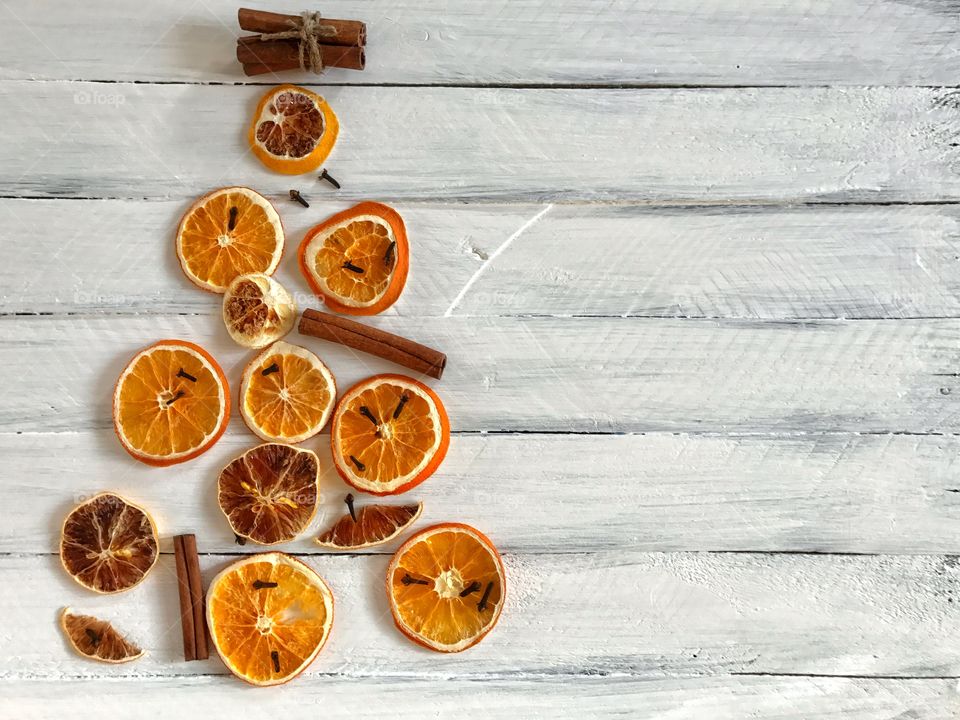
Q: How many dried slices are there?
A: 13